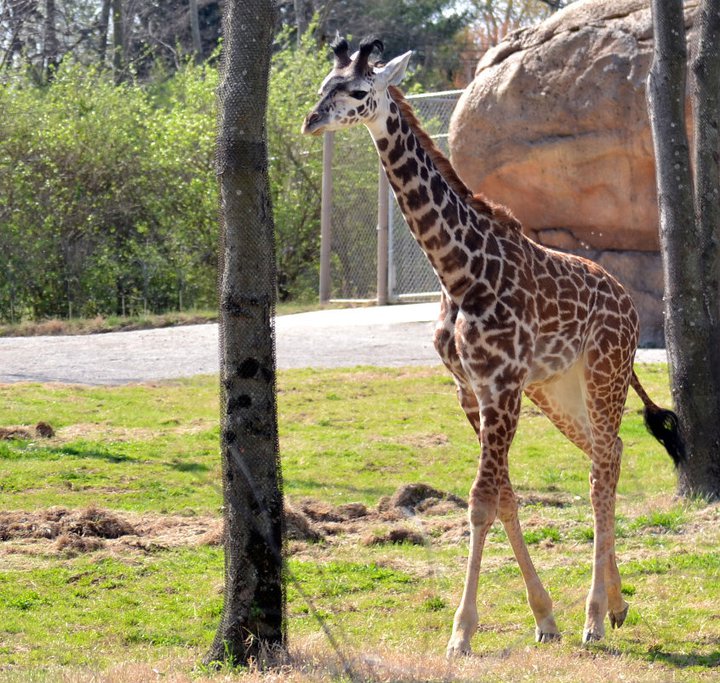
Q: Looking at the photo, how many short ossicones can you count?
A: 2